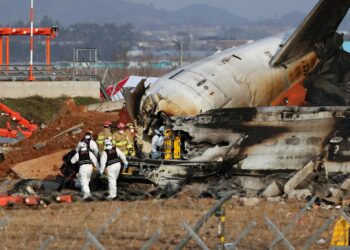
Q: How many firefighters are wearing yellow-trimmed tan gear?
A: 3